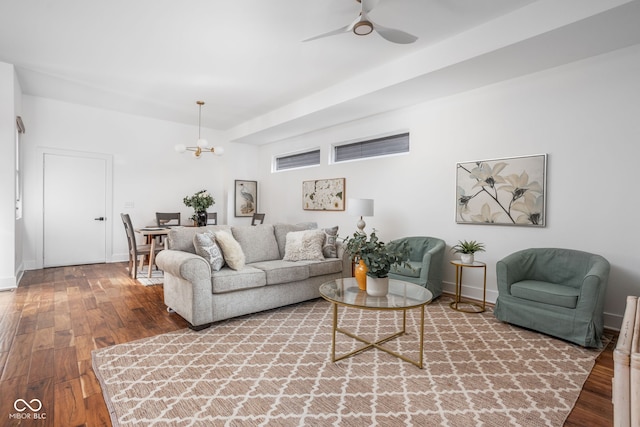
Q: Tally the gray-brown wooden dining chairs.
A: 4